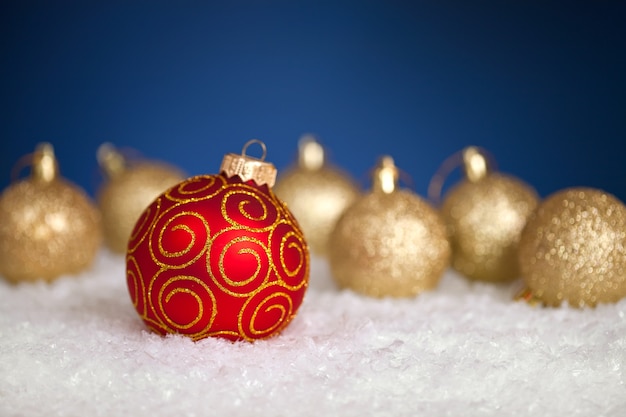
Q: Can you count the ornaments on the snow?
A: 7